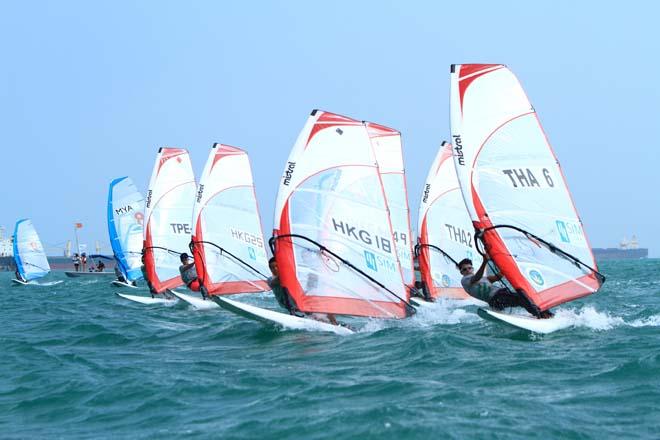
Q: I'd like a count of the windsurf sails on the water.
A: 8